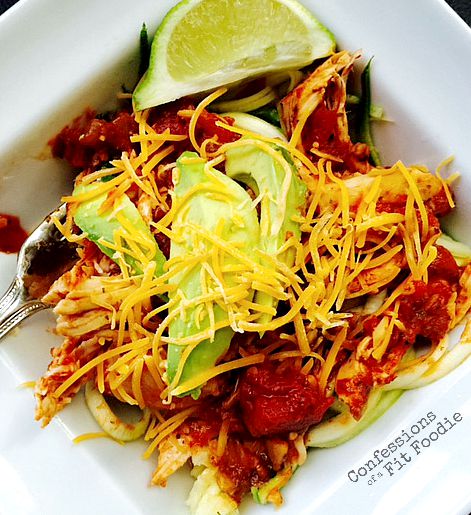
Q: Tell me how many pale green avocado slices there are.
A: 3